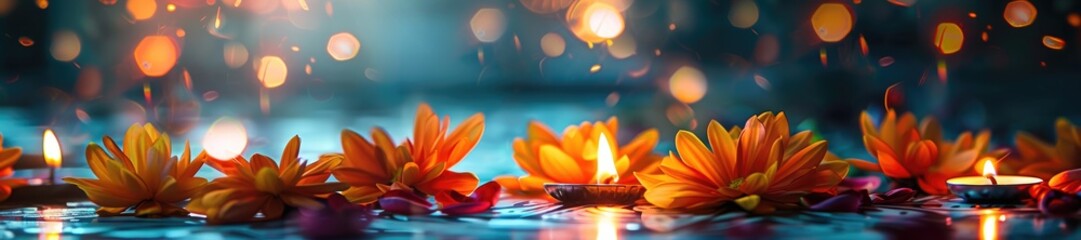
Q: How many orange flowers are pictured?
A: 8